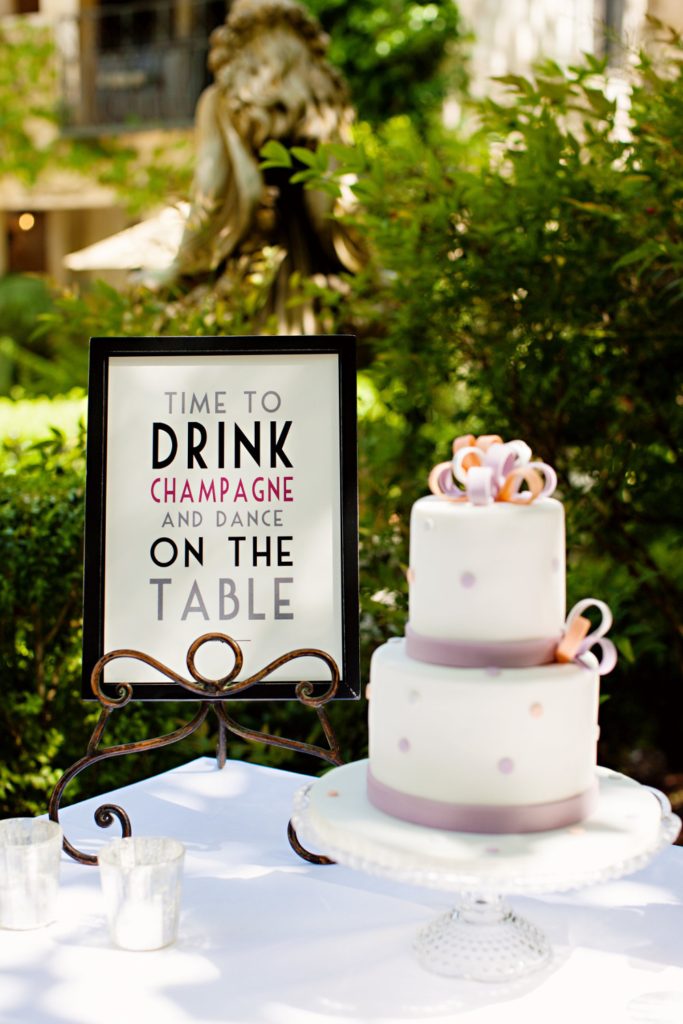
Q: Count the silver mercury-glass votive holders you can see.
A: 2